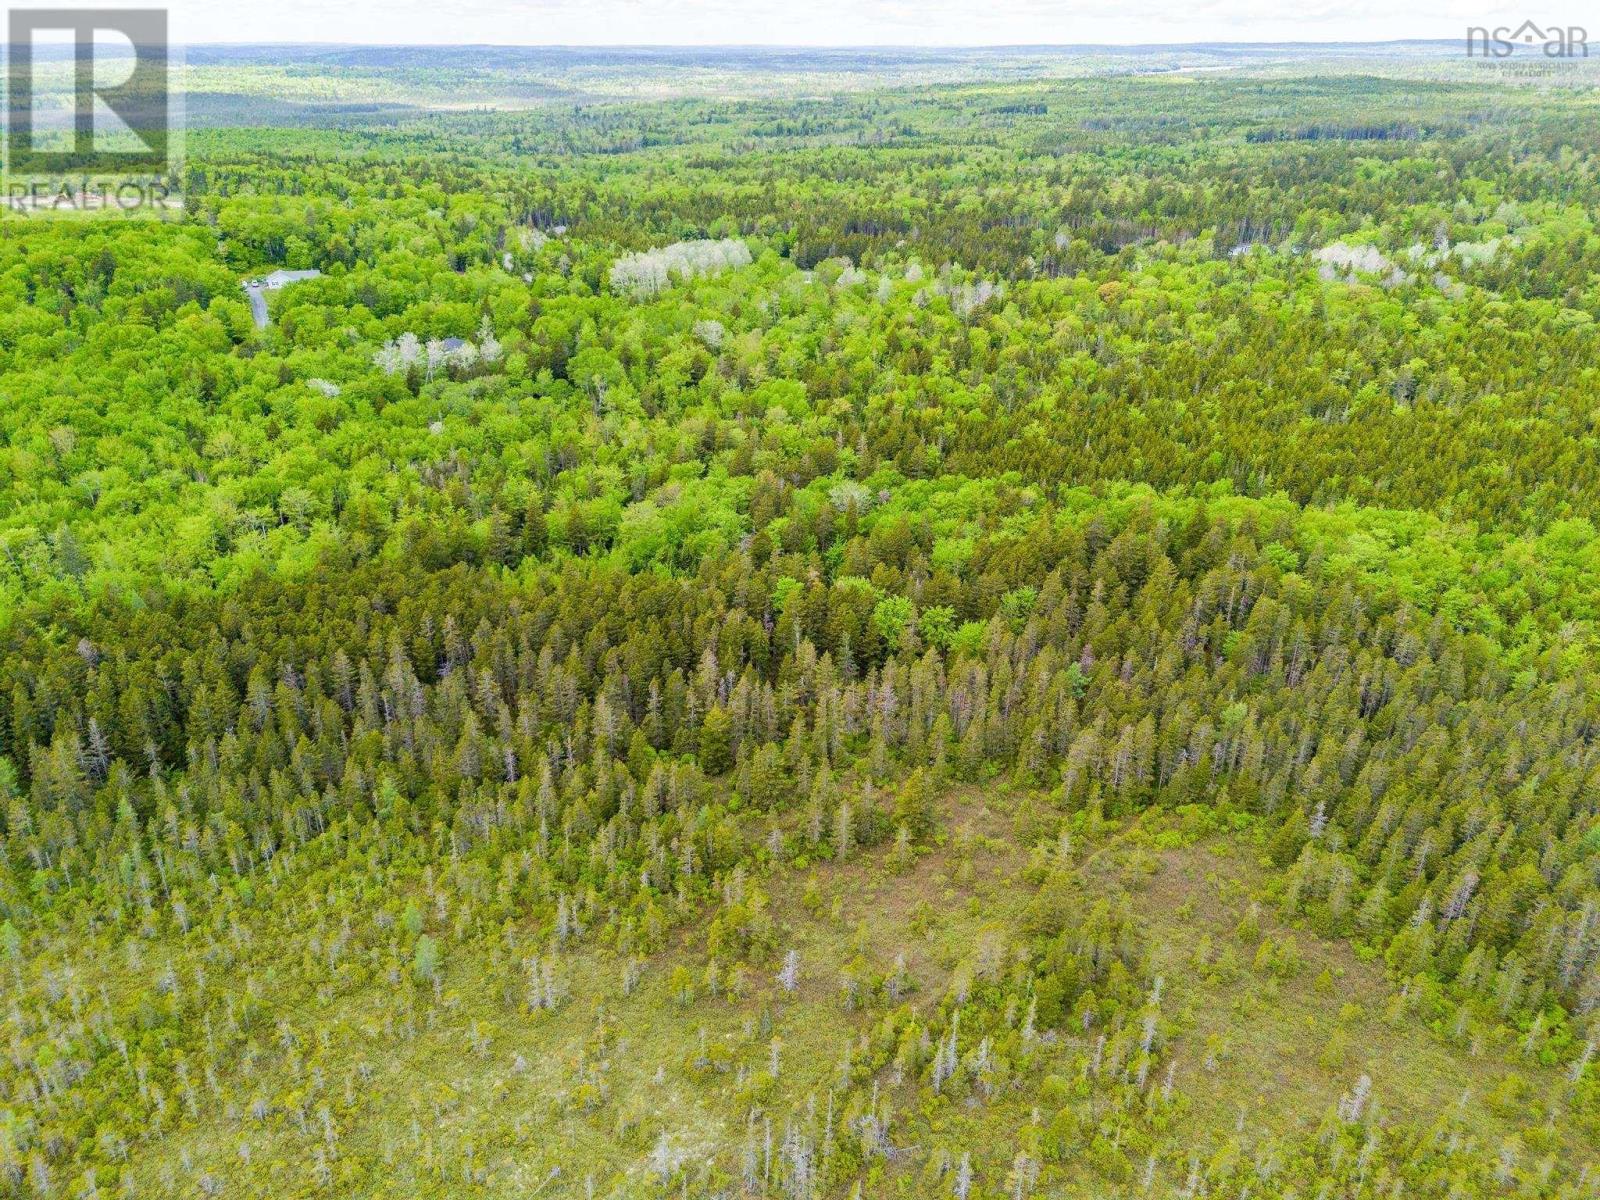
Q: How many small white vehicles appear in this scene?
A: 2